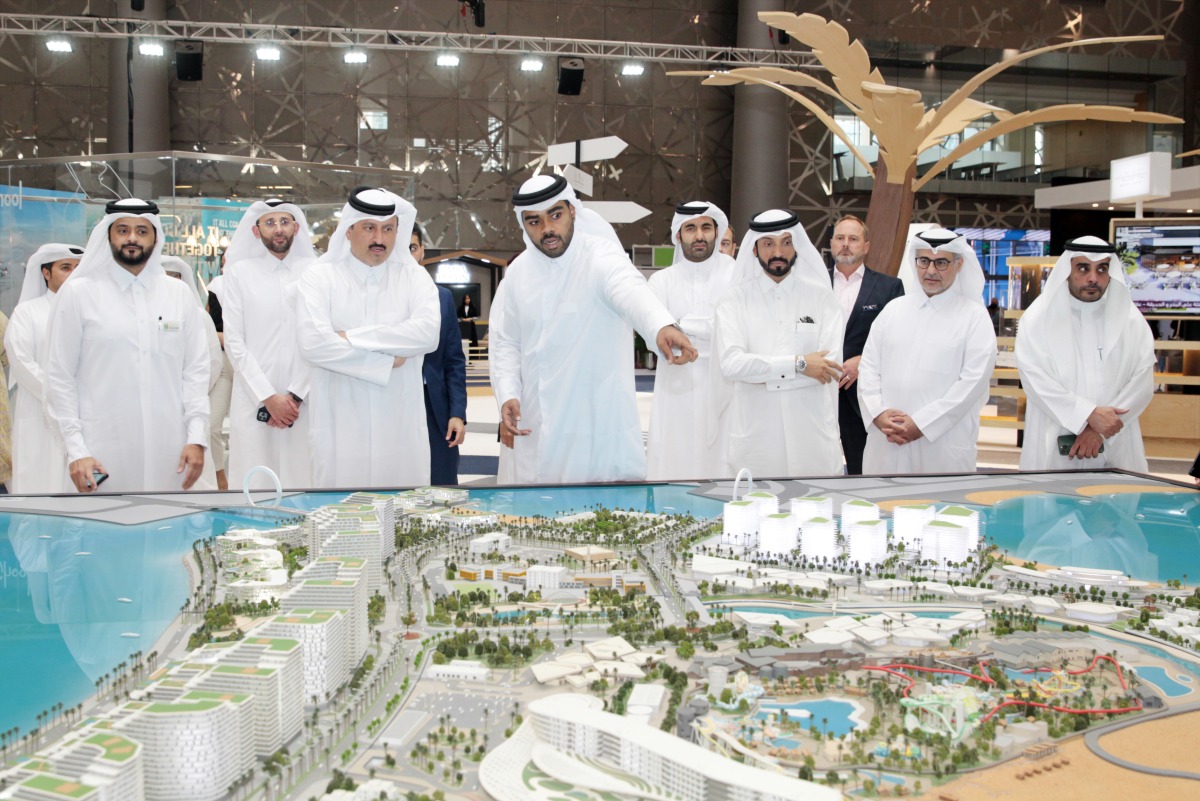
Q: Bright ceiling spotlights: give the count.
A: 7